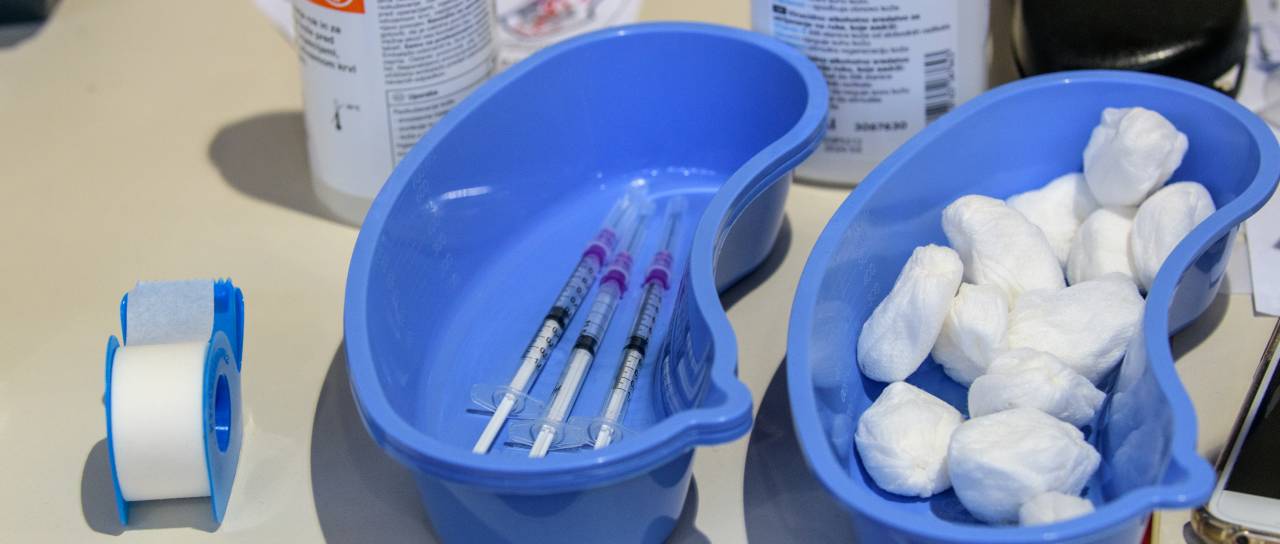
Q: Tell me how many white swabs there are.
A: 12